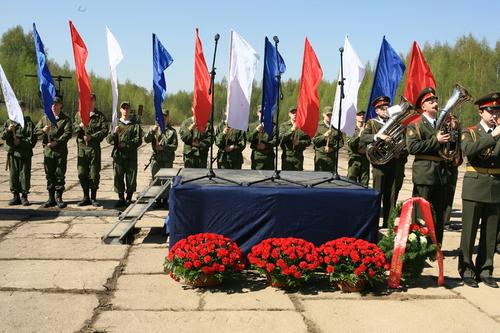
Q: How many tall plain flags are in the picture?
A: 12